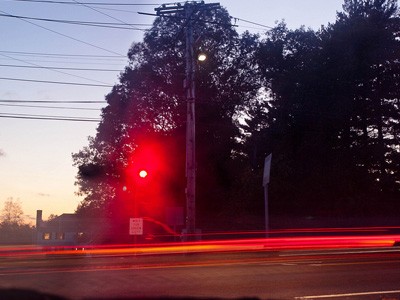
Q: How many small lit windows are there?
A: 3